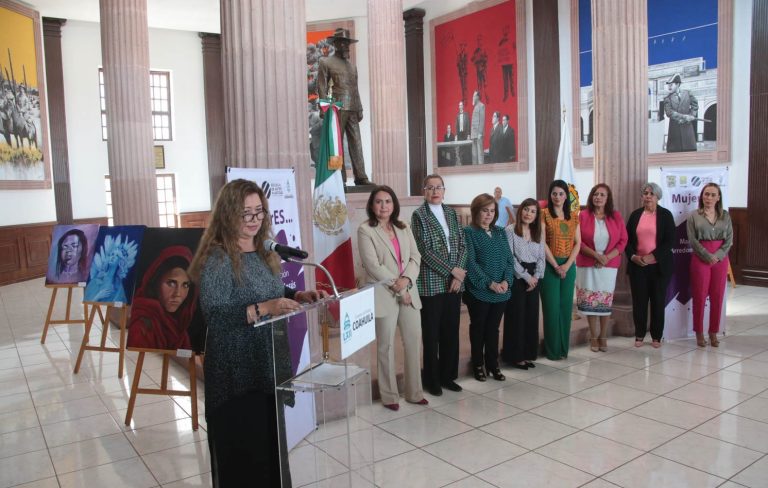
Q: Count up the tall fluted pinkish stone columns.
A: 4